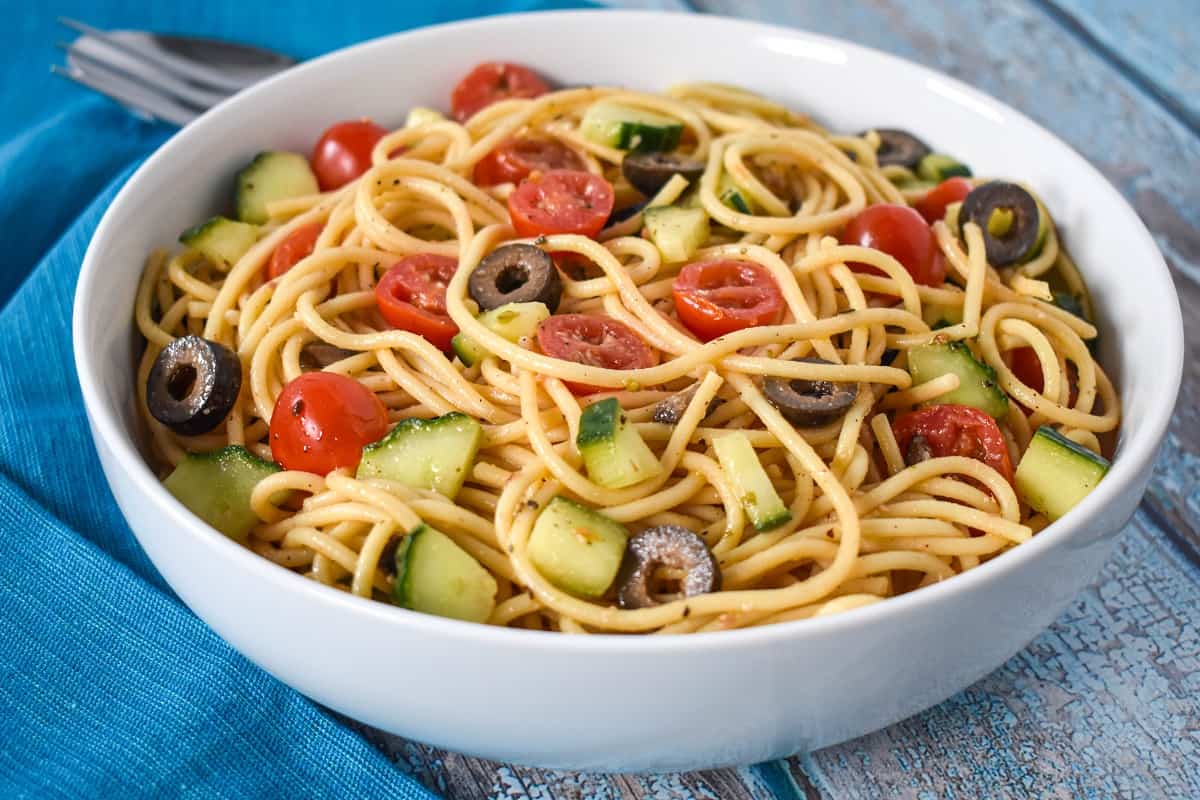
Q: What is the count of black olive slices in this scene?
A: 7